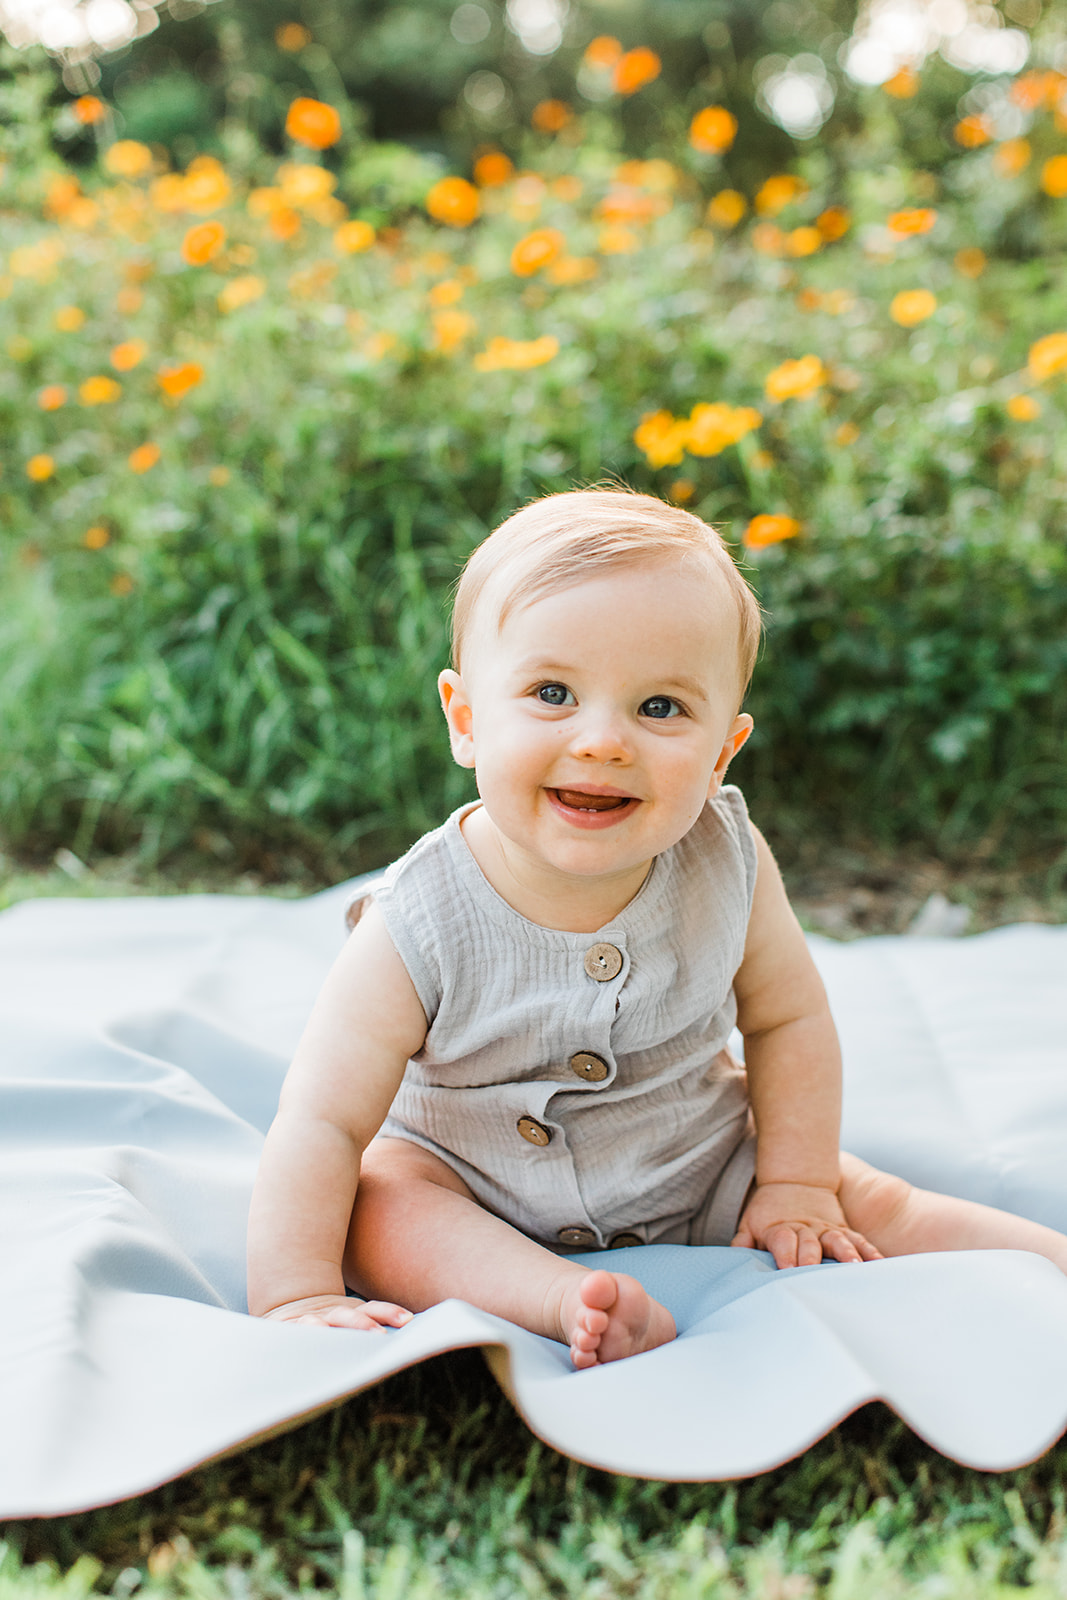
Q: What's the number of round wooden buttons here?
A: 5